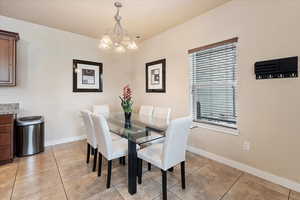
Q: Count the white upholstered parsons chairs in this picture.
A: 6